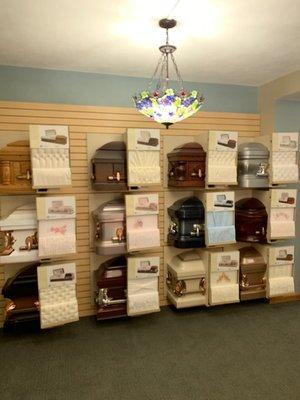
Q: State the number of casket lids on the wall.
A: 12